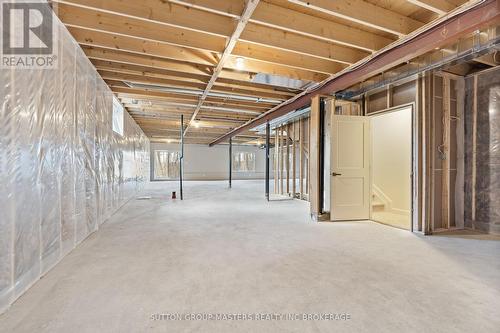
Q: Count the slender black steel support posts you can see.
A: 3